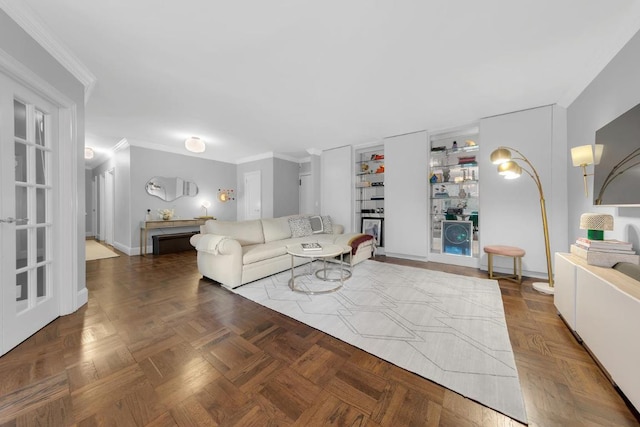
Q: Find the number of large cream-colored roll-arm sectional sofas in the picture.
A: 1